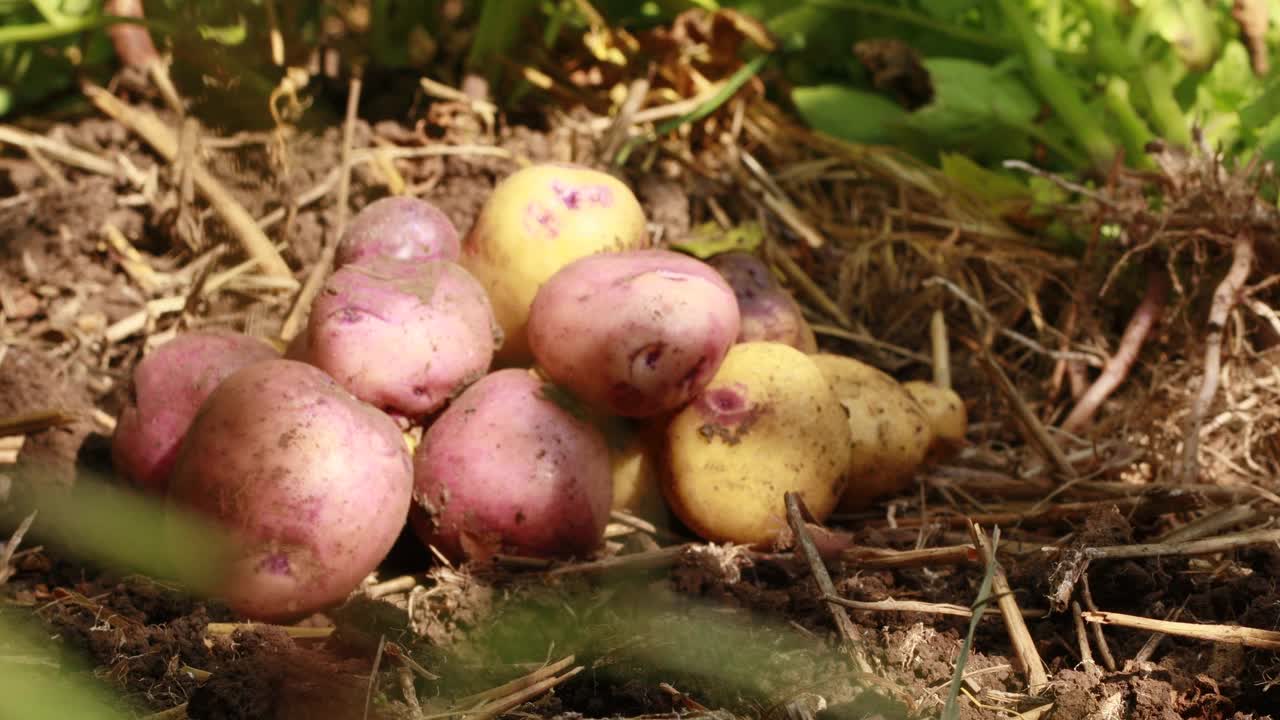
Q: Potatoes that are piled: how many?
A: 11